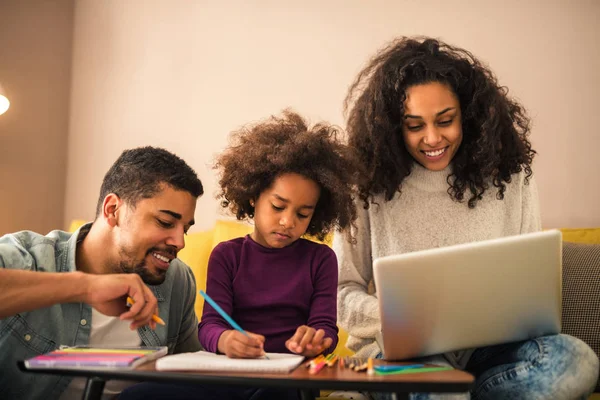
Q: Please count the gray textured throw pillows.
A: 1